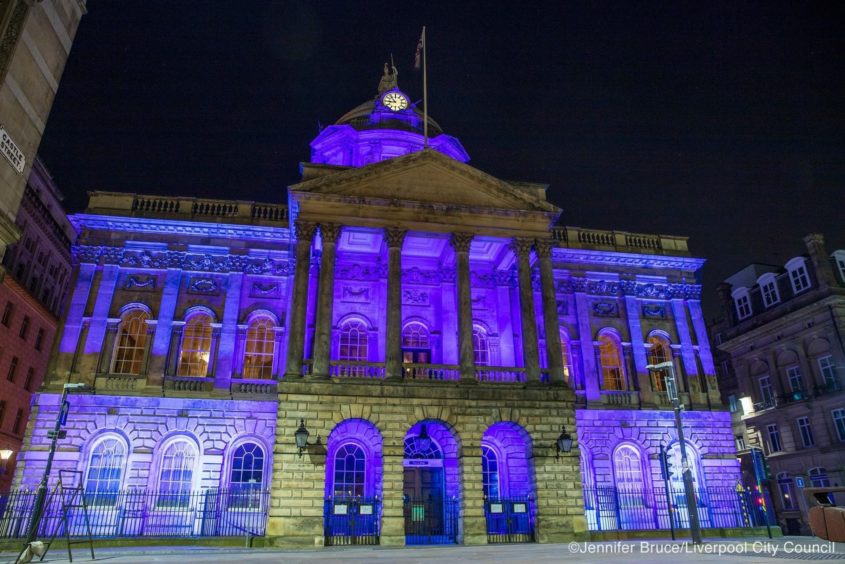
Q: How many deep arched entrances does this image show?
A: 3